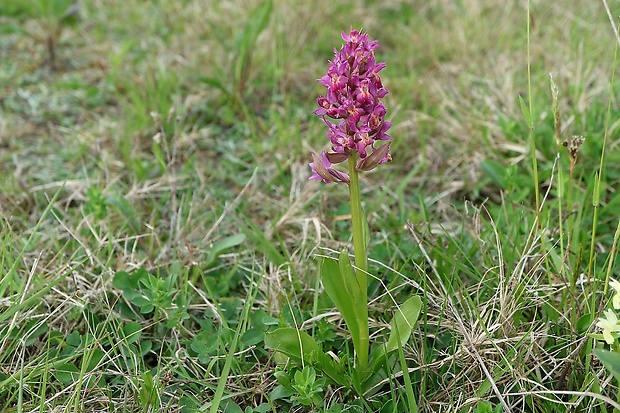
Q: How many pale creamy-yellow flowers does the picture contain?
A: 2